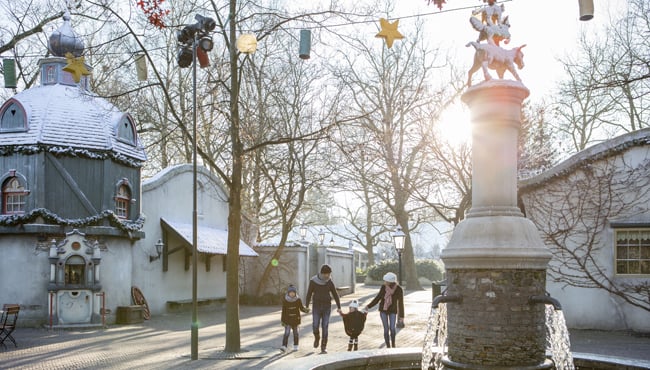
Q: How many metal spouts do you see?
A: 2